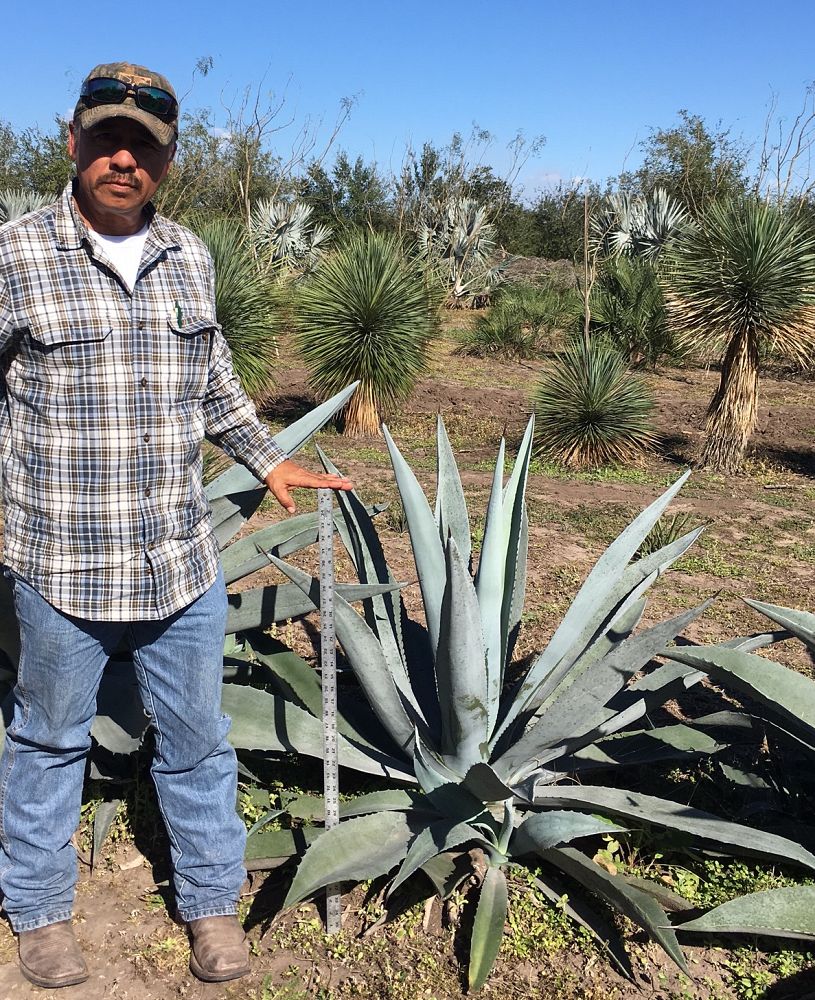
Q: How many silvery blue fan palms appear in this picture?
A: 4